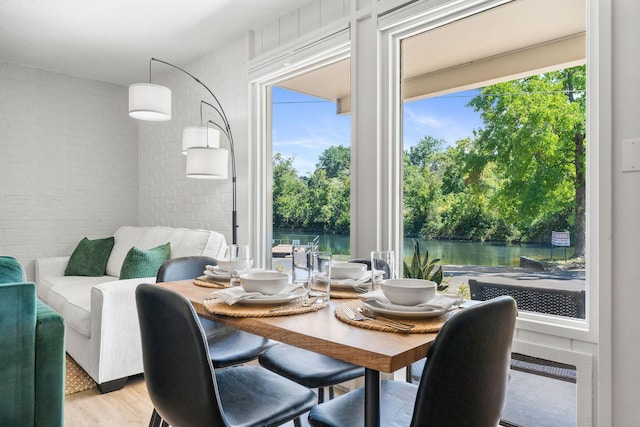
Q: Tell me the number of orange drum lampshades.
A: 0